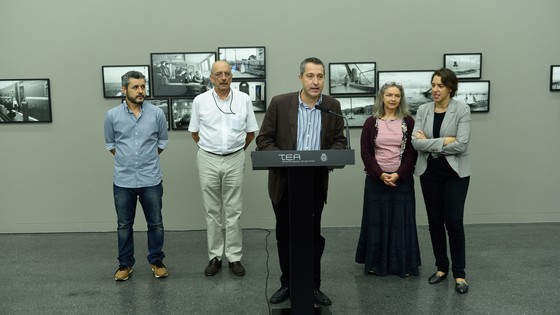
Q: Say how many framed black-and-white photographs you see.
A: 13